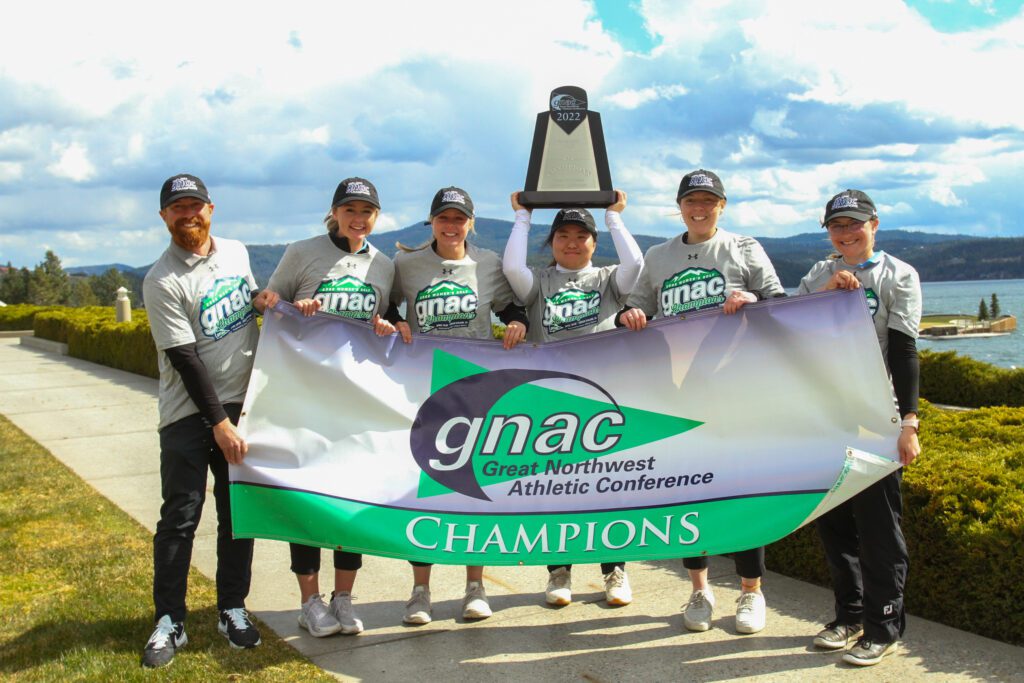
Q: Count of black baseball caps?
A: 6